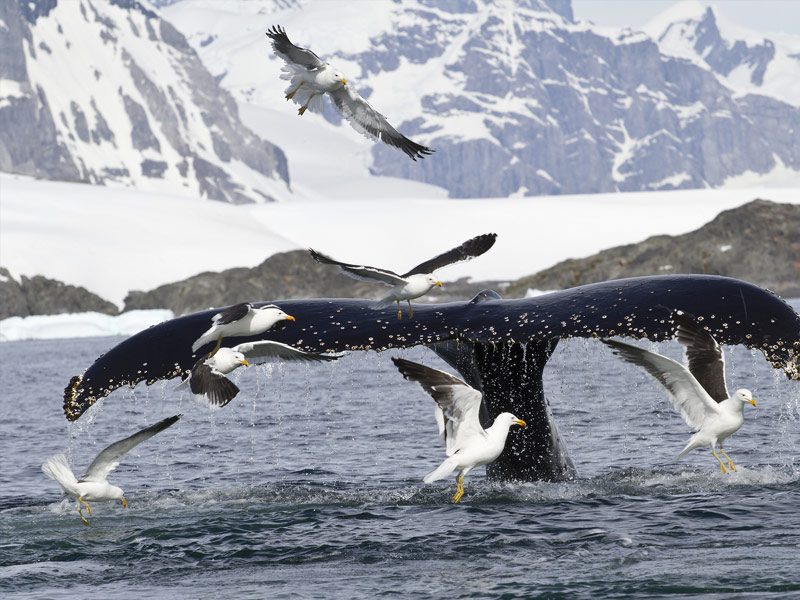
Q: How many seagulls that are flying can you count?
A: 7